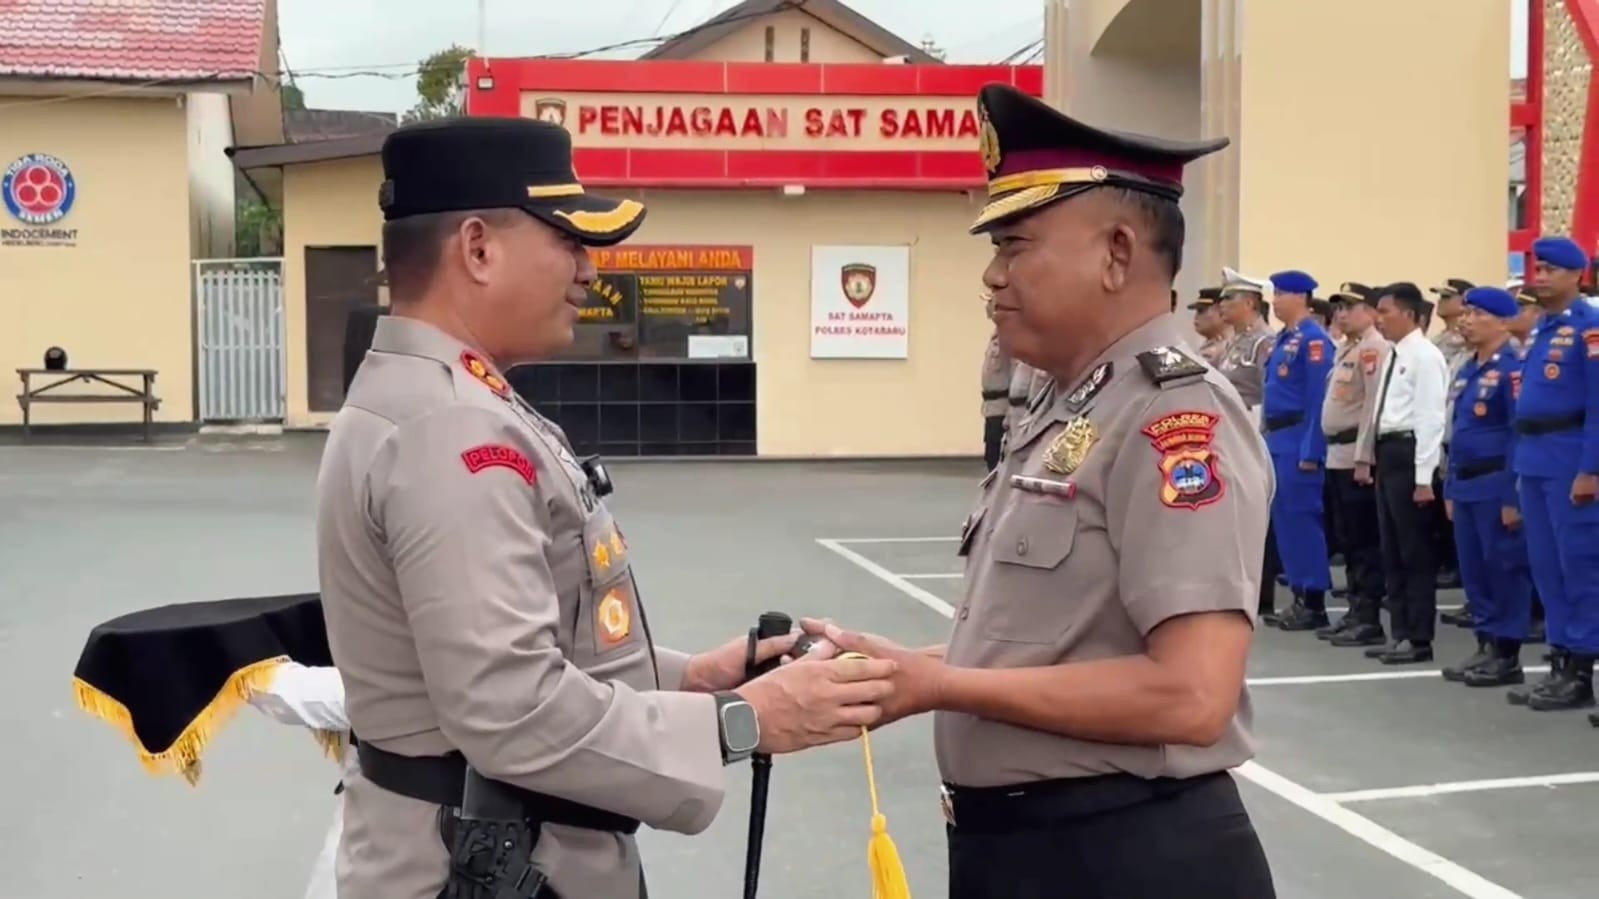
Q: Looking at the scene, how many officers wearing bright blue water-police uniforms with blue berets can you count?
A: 3